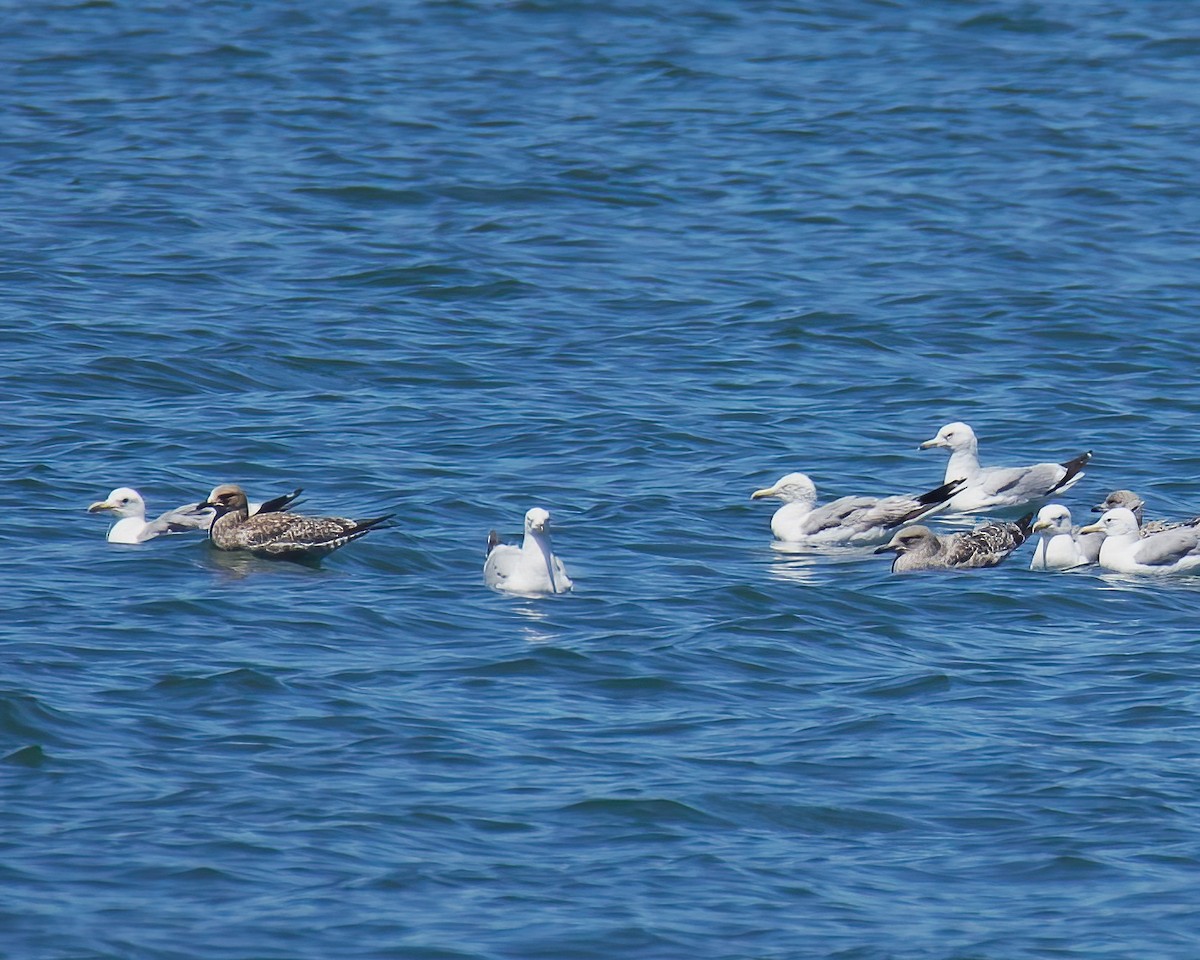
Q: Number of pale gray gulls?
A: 6